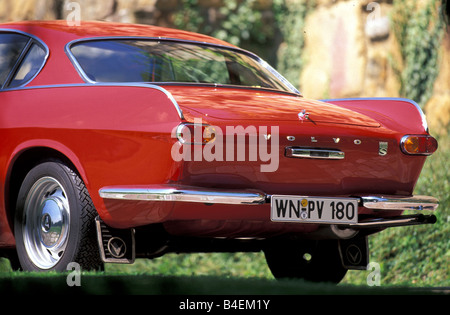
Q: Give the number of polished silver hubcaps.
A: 1